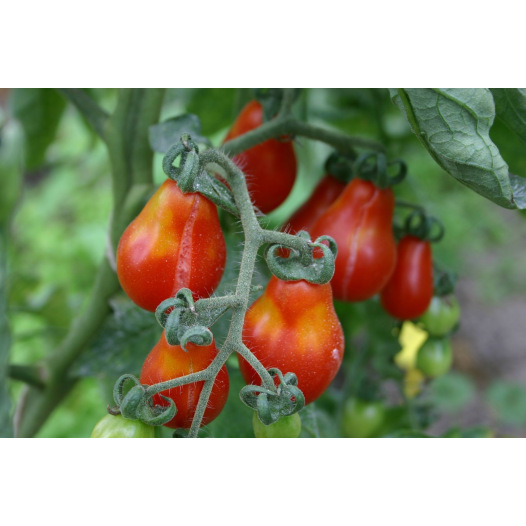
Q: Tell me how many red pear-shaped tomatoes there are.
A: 7